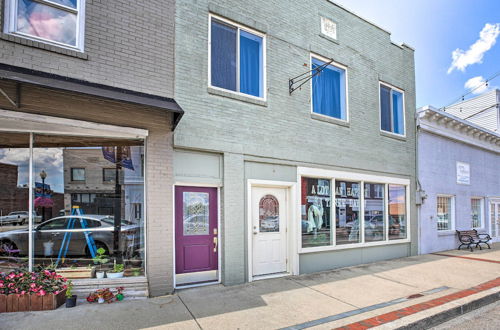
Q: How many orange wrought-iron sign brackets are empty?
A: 0